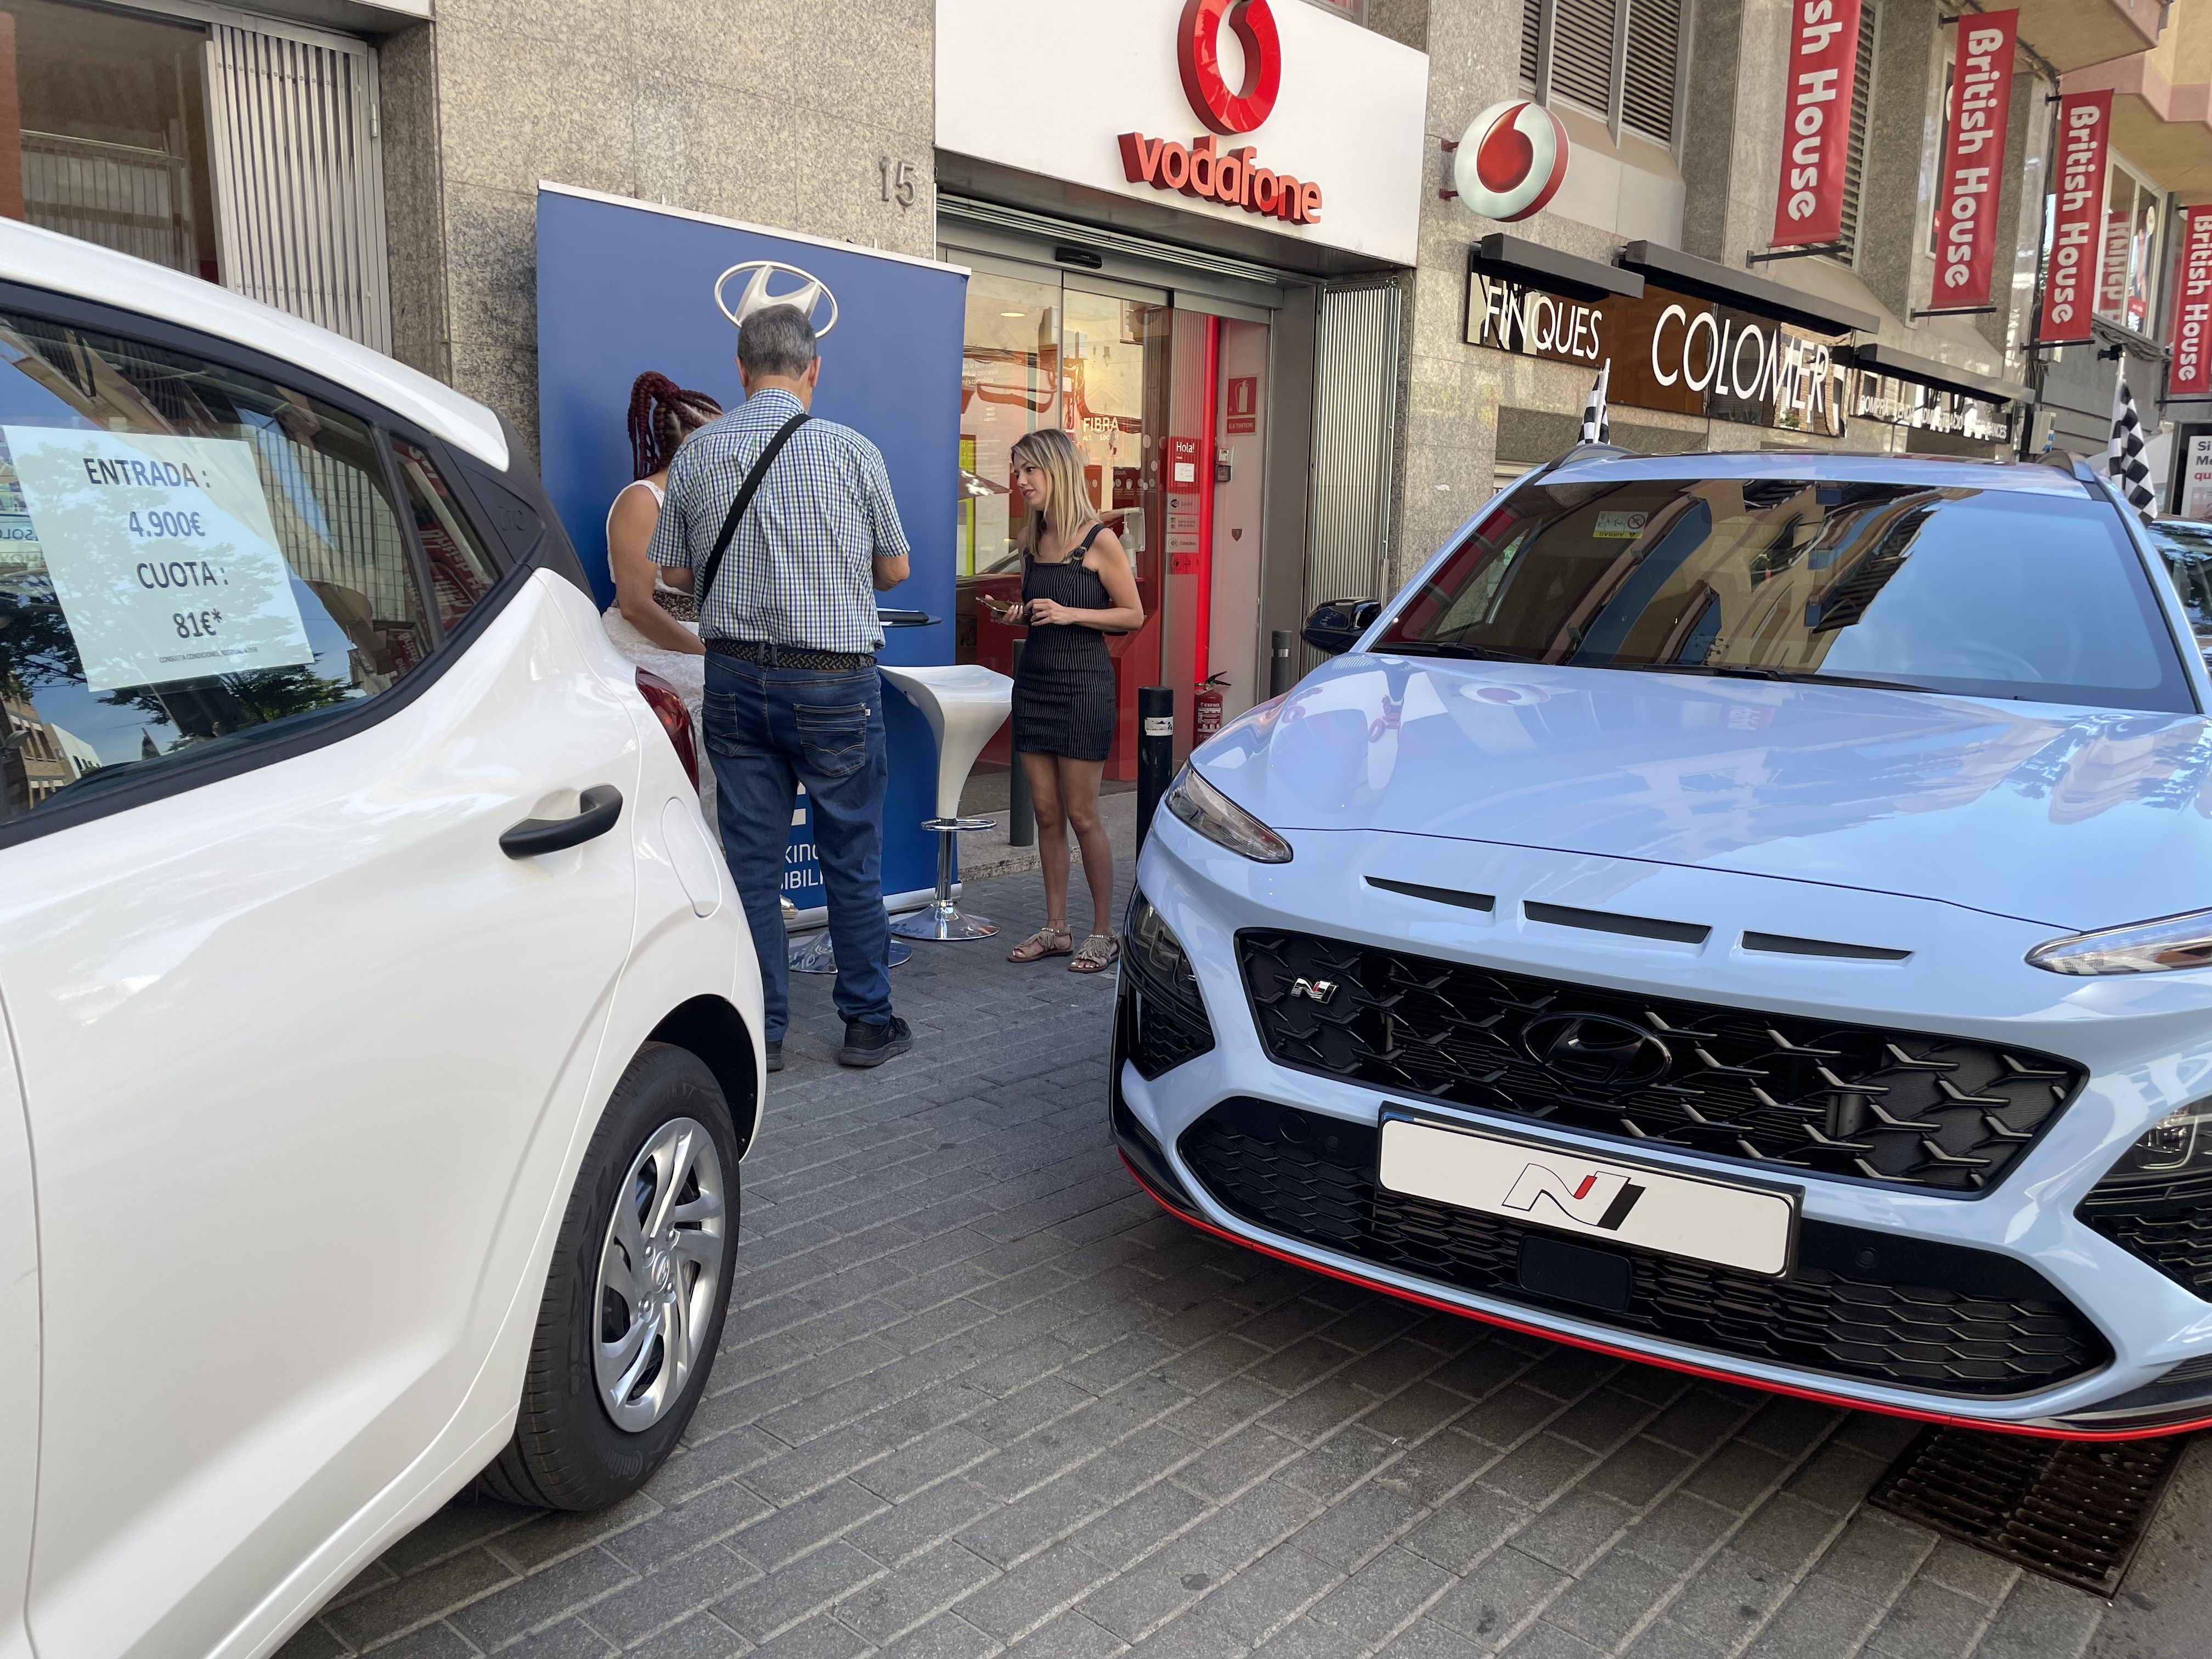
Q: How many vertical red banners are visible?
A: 4